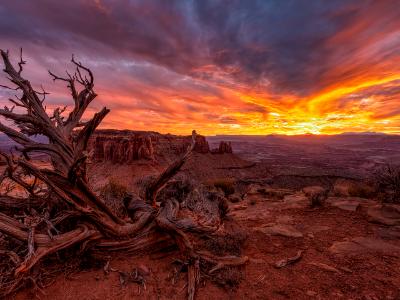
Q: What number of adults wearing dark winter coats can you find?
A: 0